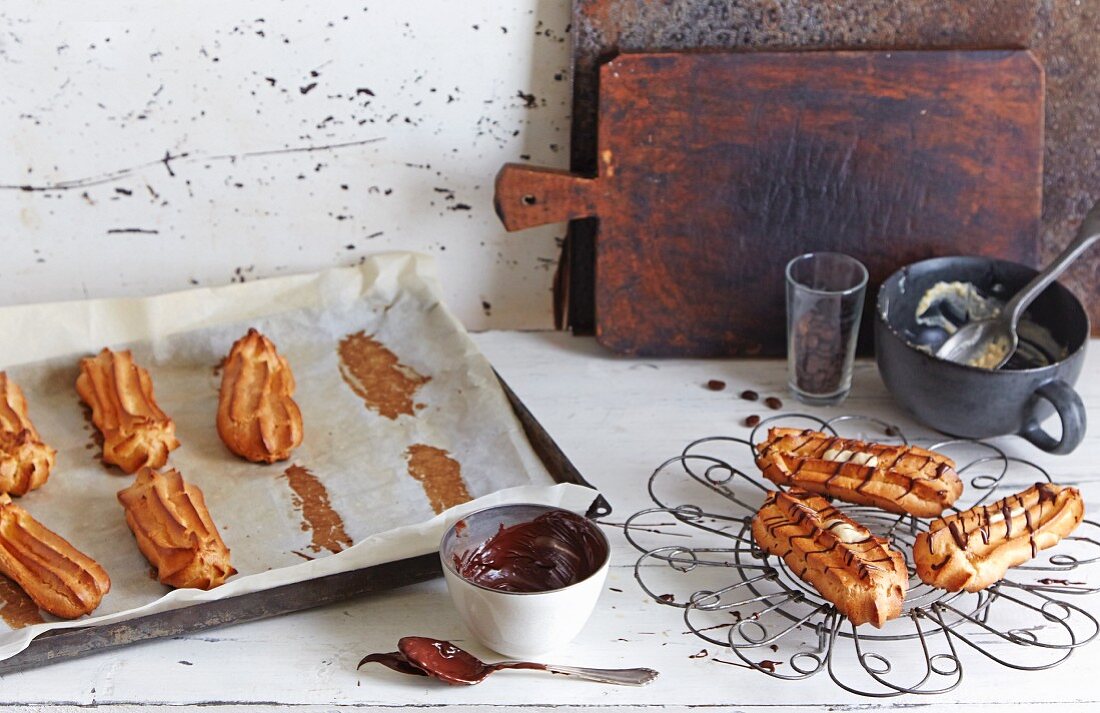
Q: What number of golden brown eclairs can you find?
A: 8